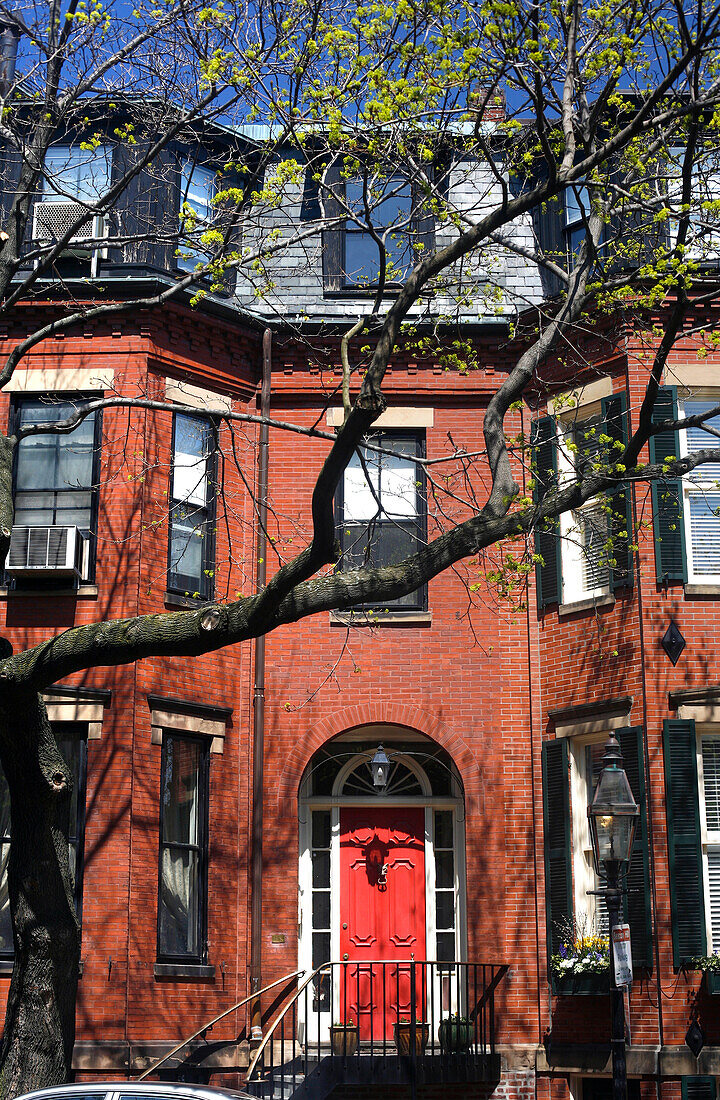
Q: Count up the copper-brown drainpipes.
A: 1